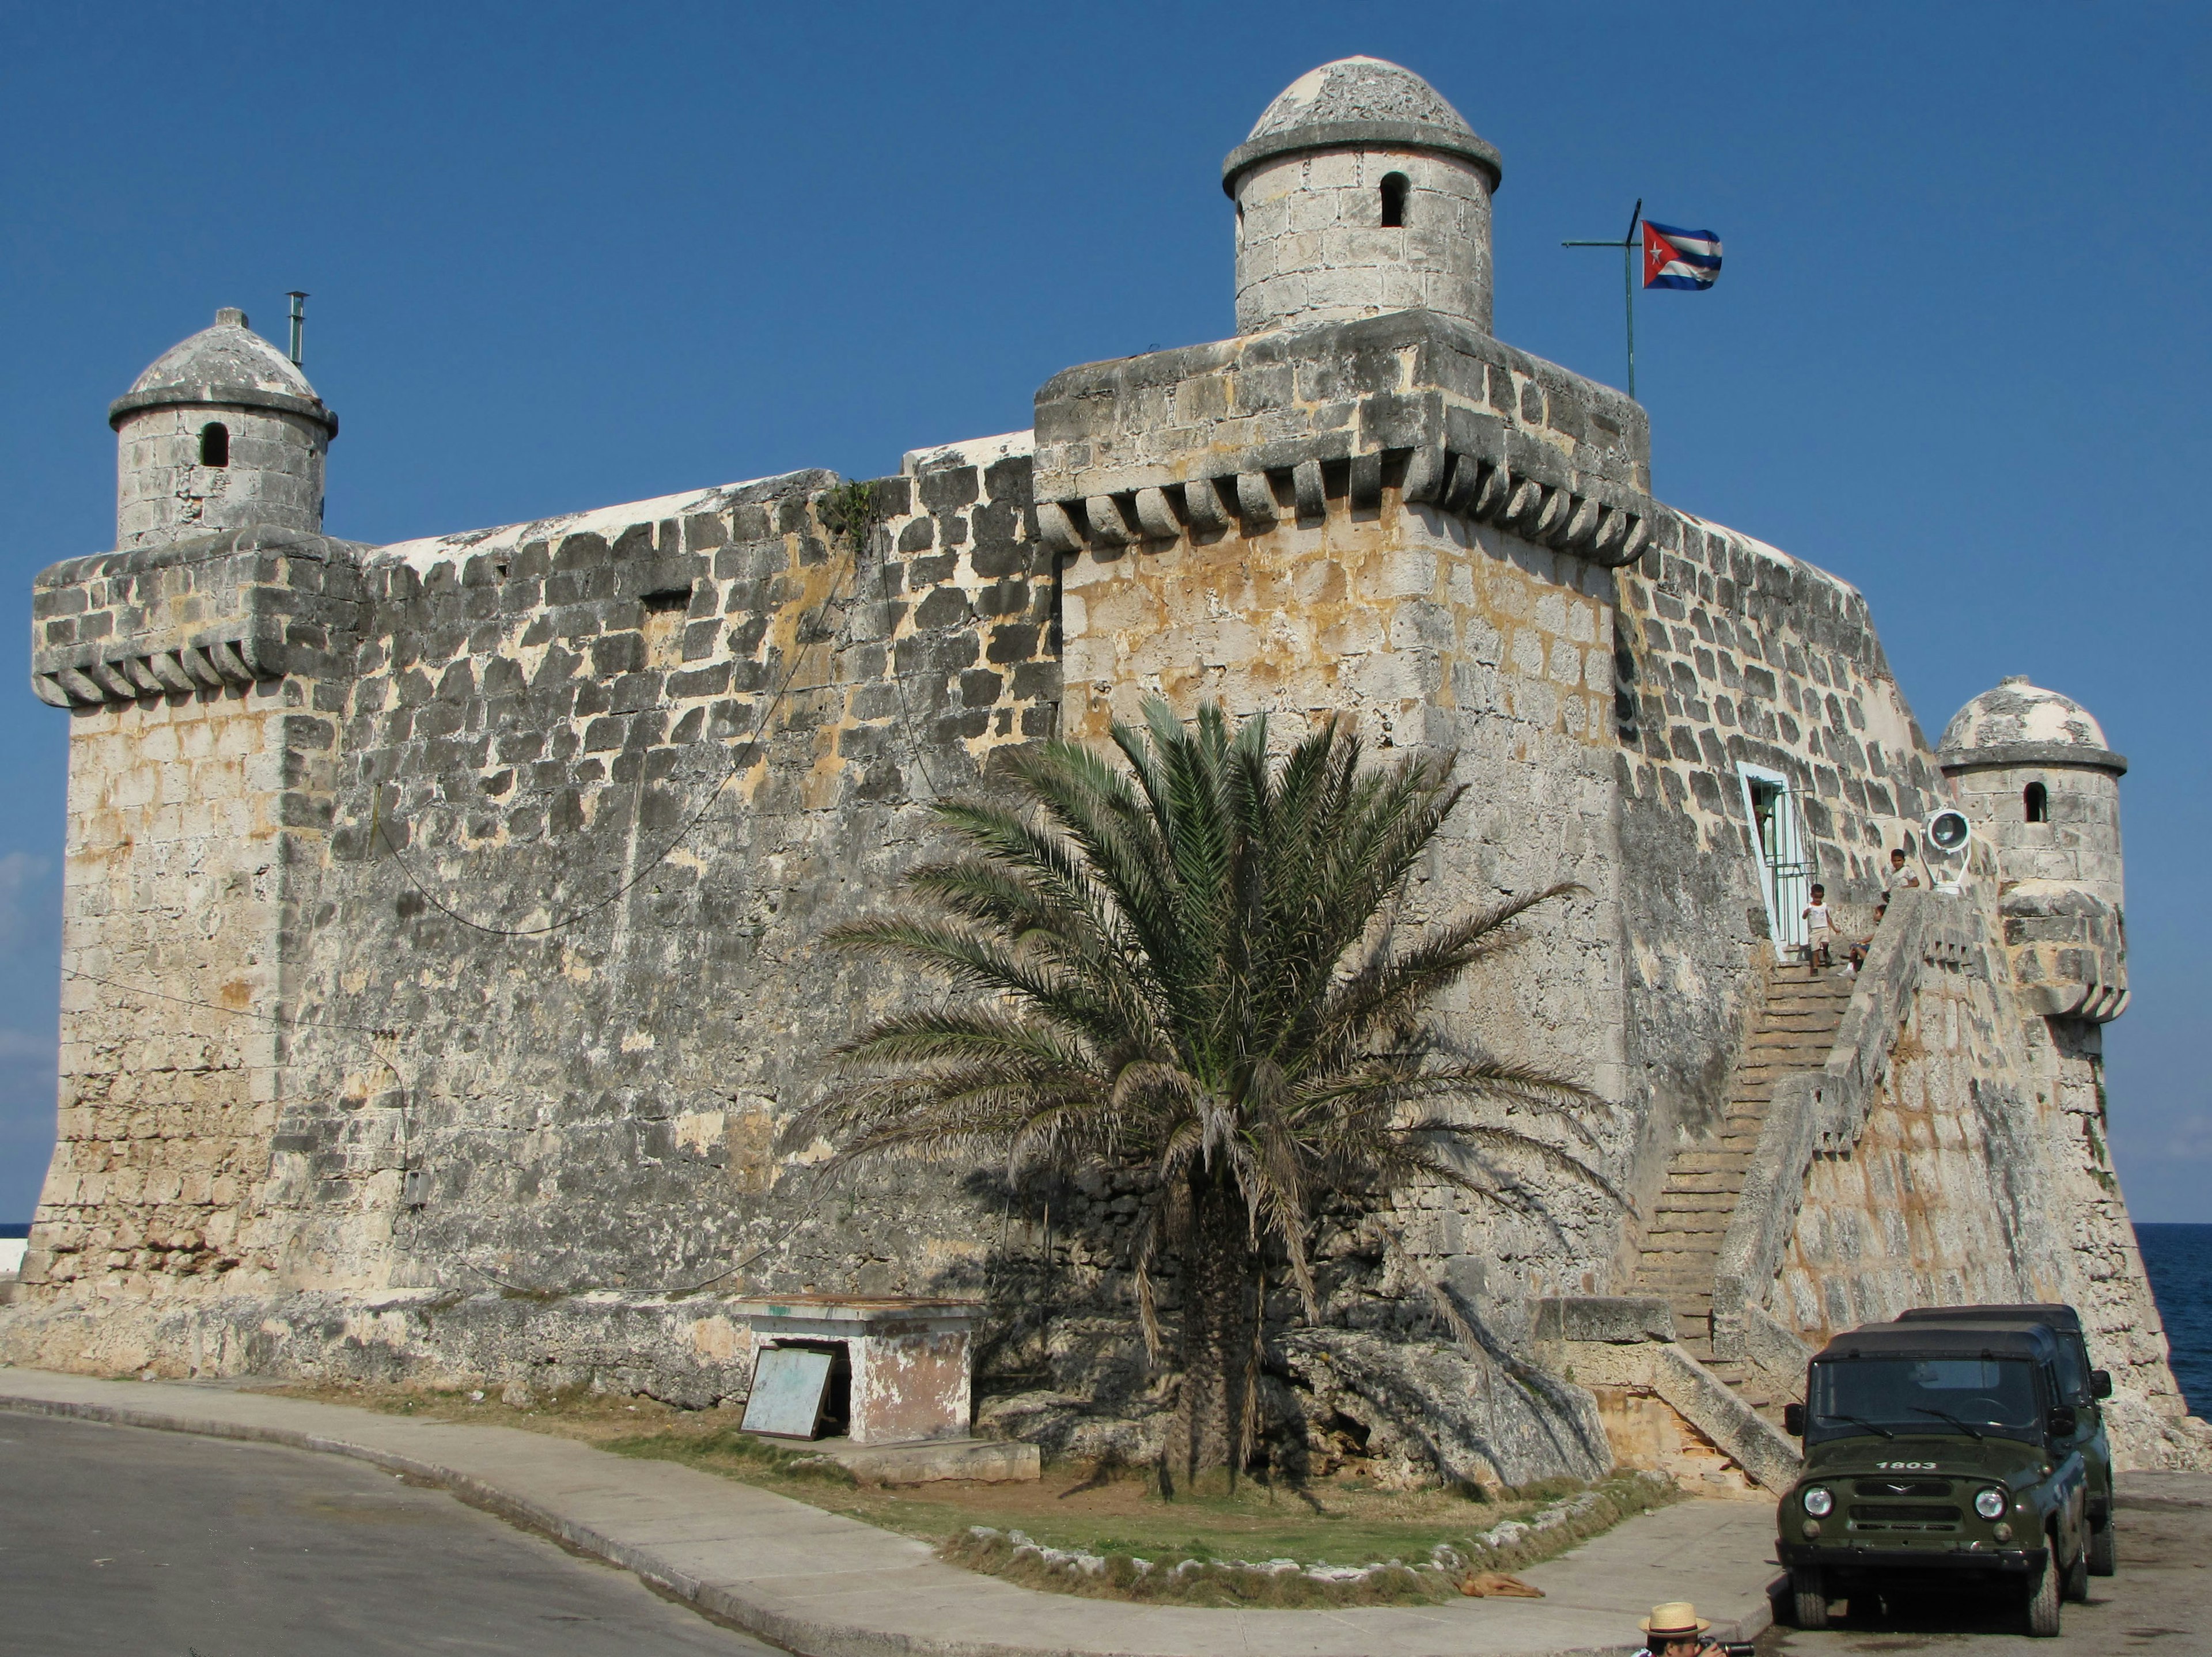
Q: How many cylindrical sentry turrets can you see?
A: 3